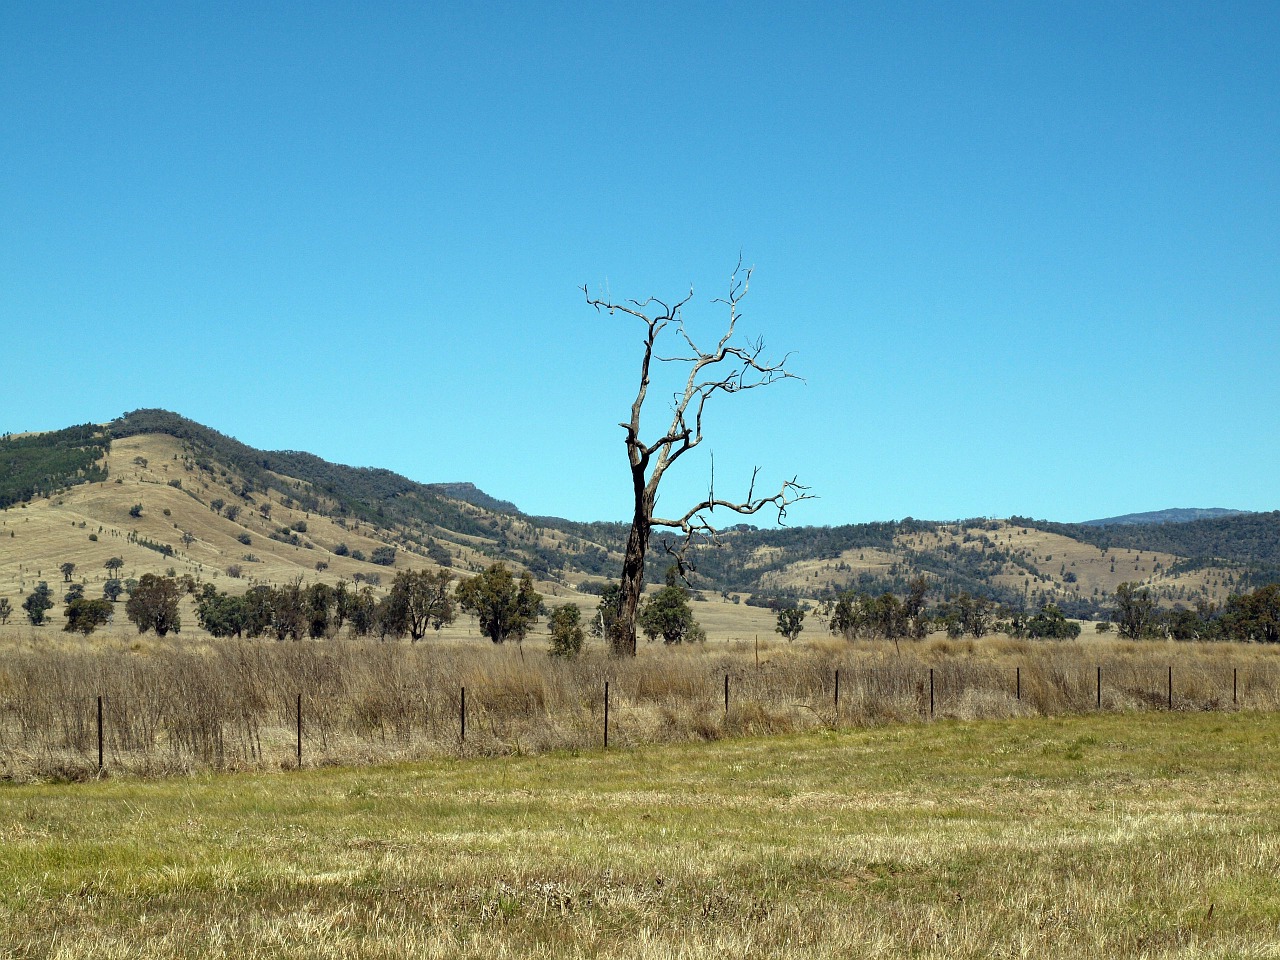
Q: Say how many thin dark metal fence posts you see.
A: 11